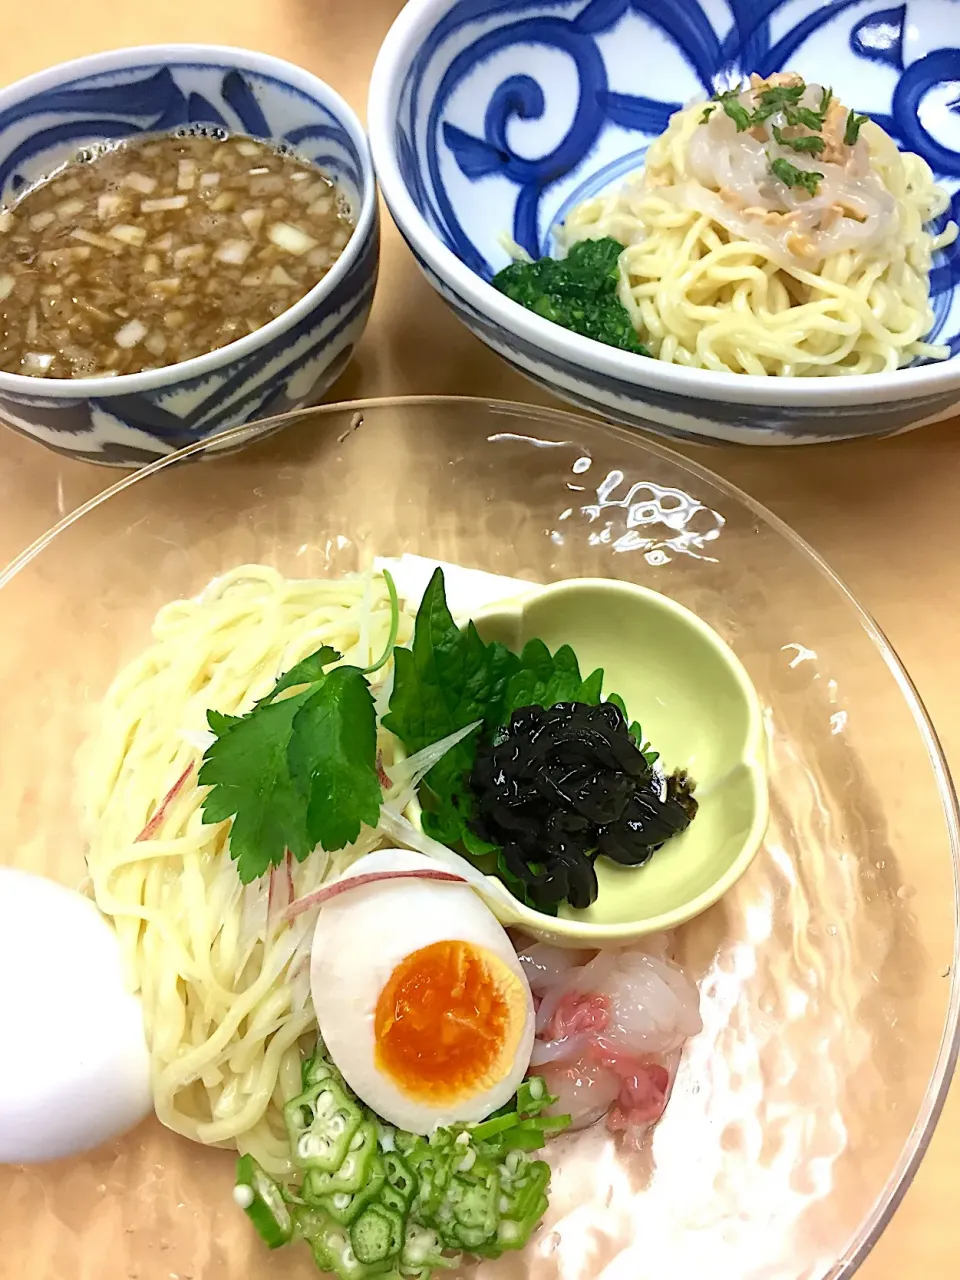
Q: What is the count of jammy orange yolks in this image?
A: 1